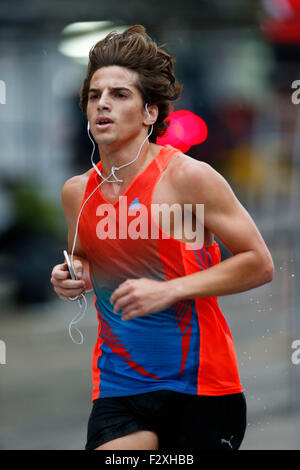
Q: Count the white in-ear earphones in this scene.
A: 2